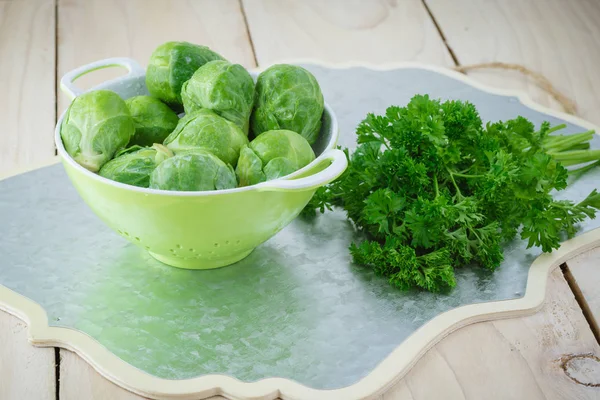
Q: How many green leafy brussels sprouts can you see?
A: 9